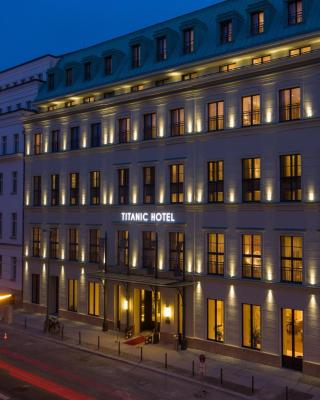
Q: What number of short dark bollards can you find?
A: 11